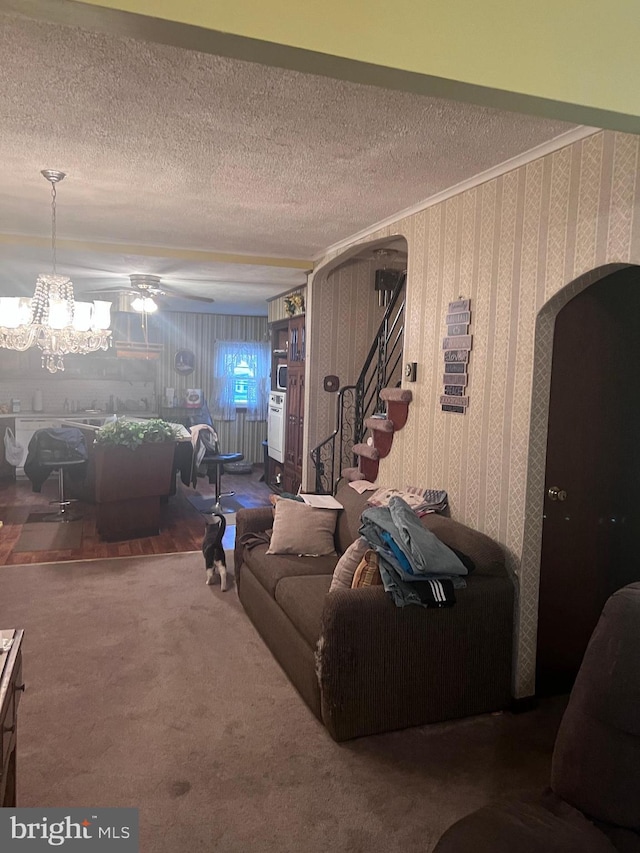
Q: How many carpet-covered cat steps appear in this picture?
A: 4